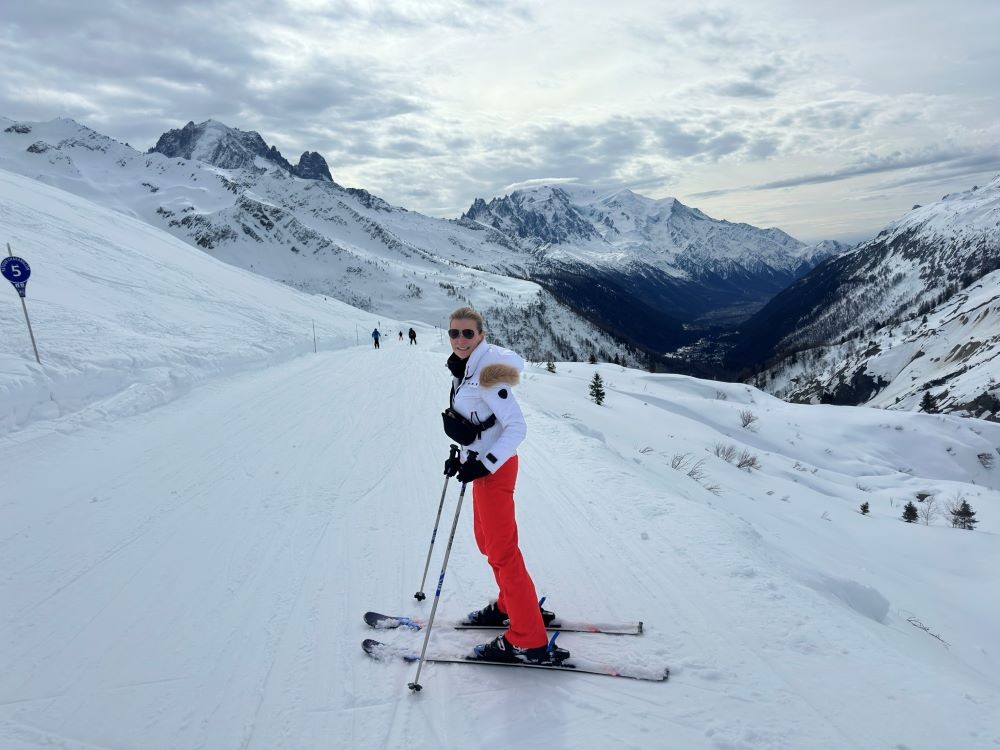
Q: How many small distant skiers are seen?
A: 3